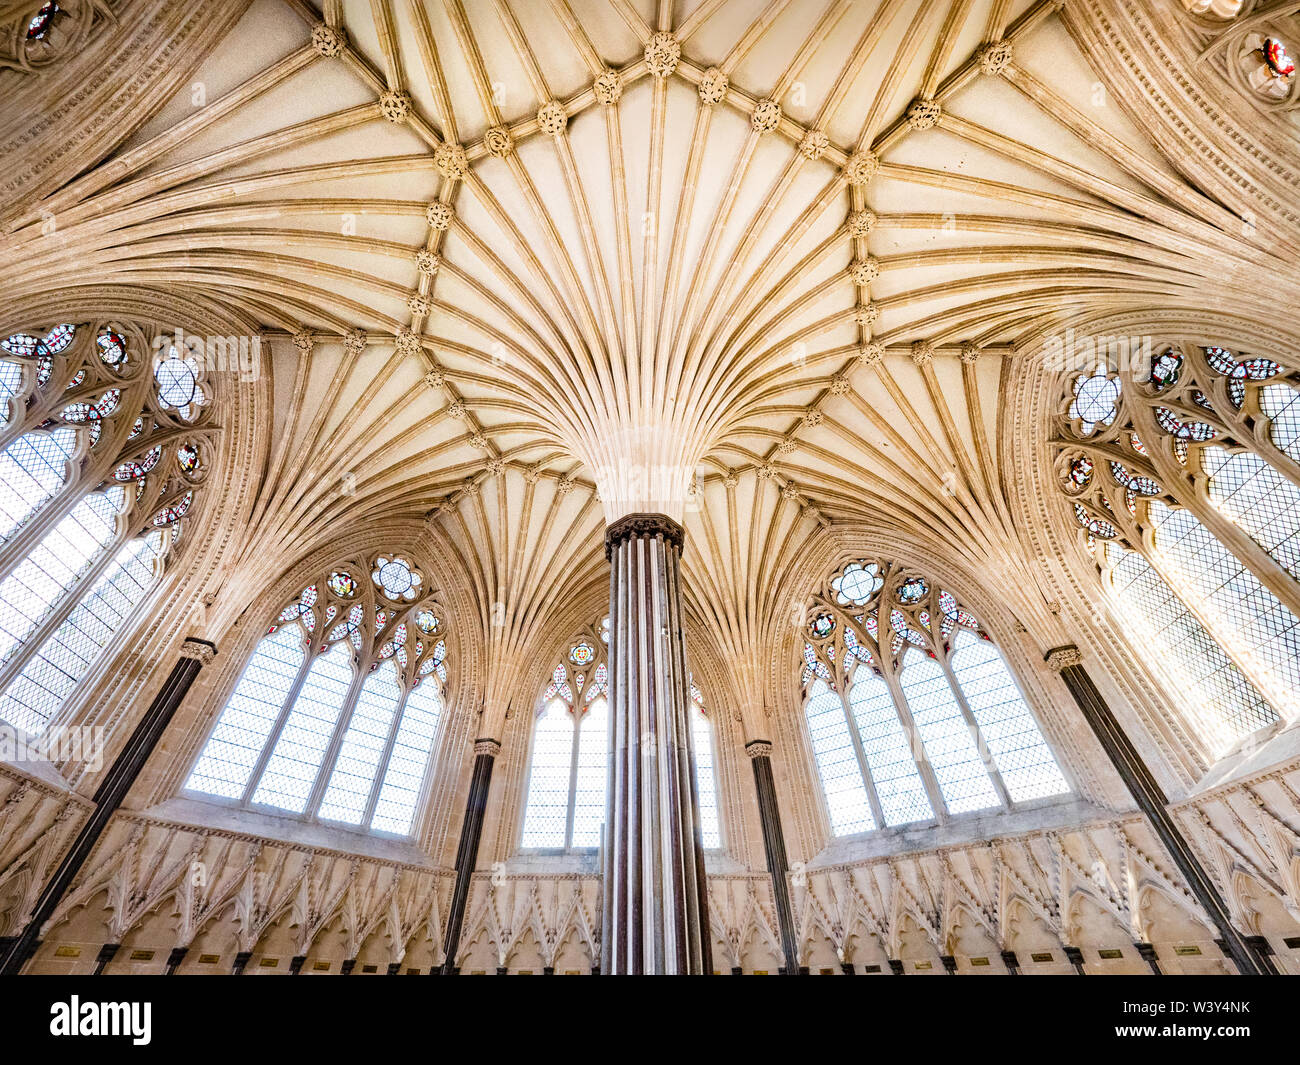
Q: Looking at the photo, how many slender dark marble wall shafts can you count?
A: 4